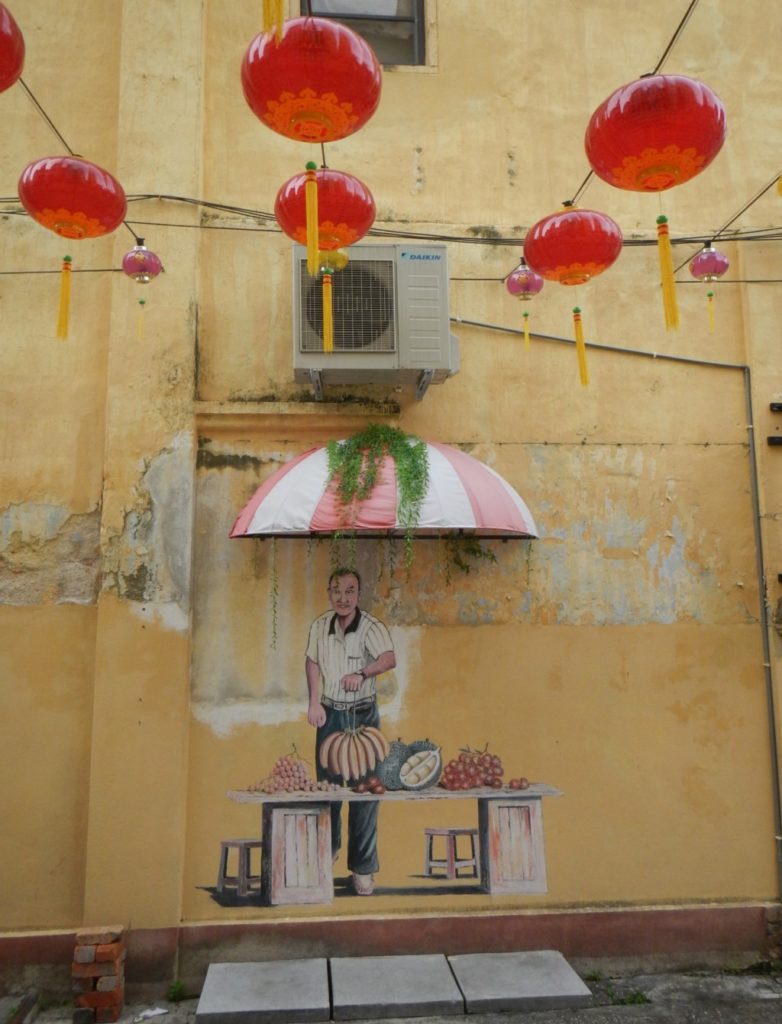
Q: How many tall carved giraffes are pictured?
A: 0